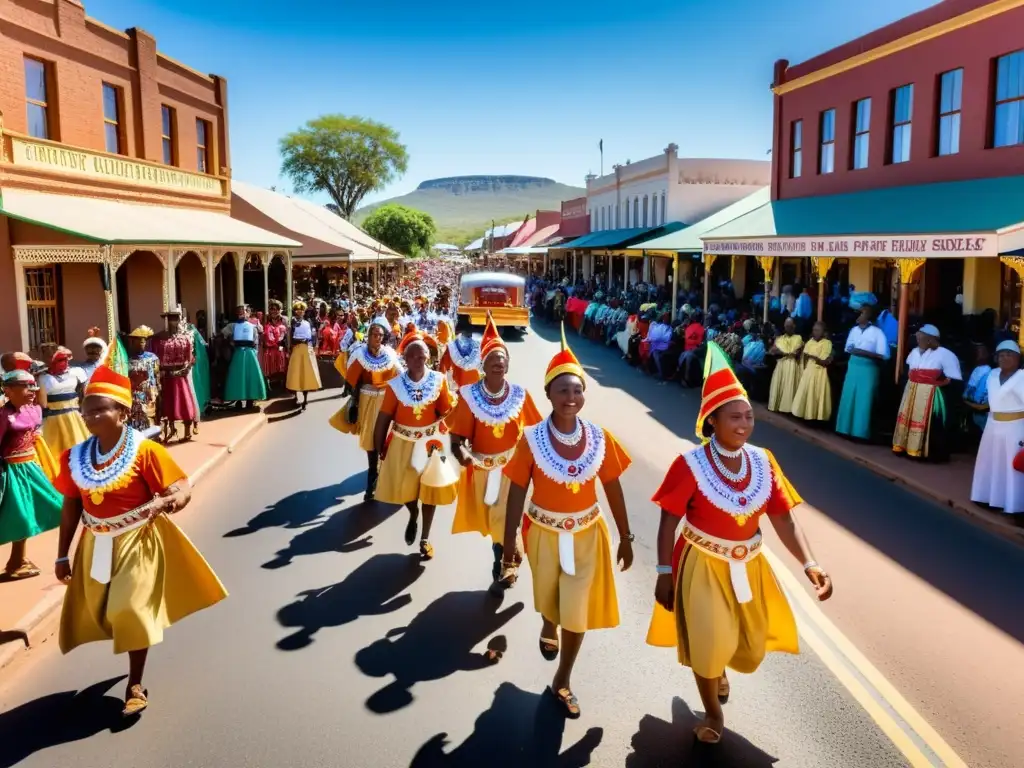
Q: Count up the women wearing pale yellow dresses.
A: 2